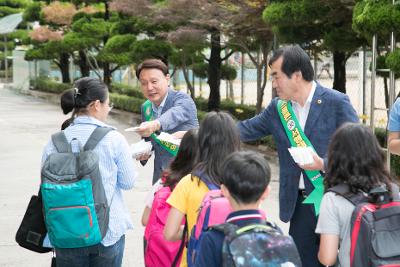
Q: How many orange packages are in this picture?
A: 0